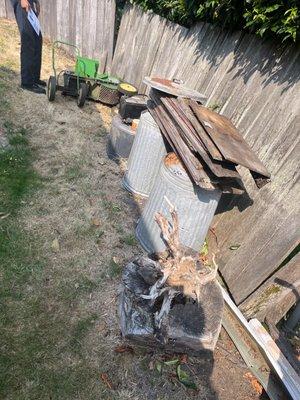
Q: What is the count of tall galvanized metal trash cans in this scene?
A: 2